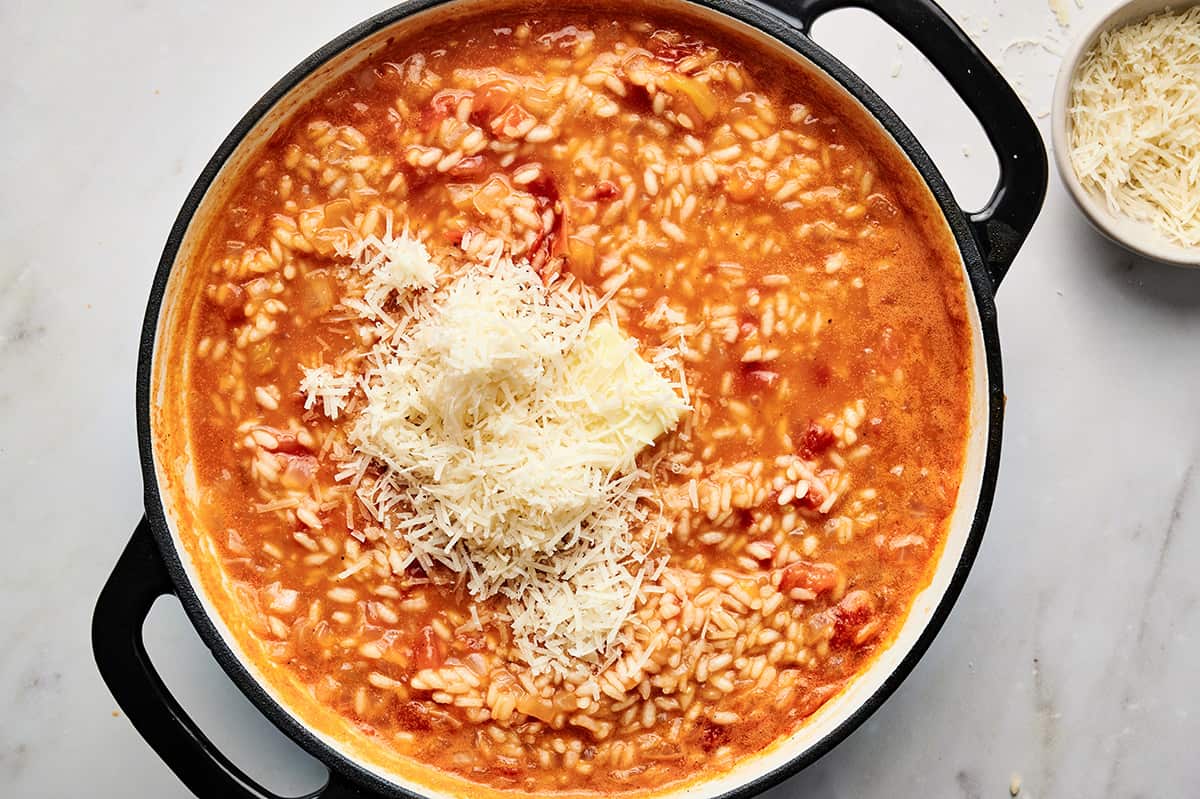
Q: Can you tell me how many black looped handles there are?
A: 2